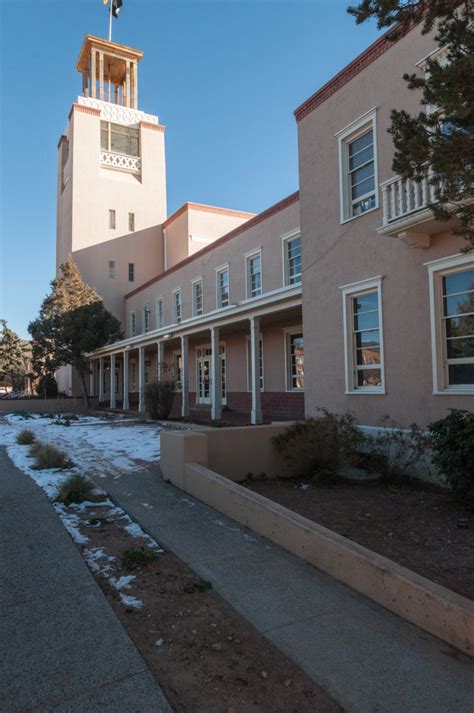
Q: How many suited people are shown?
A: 0